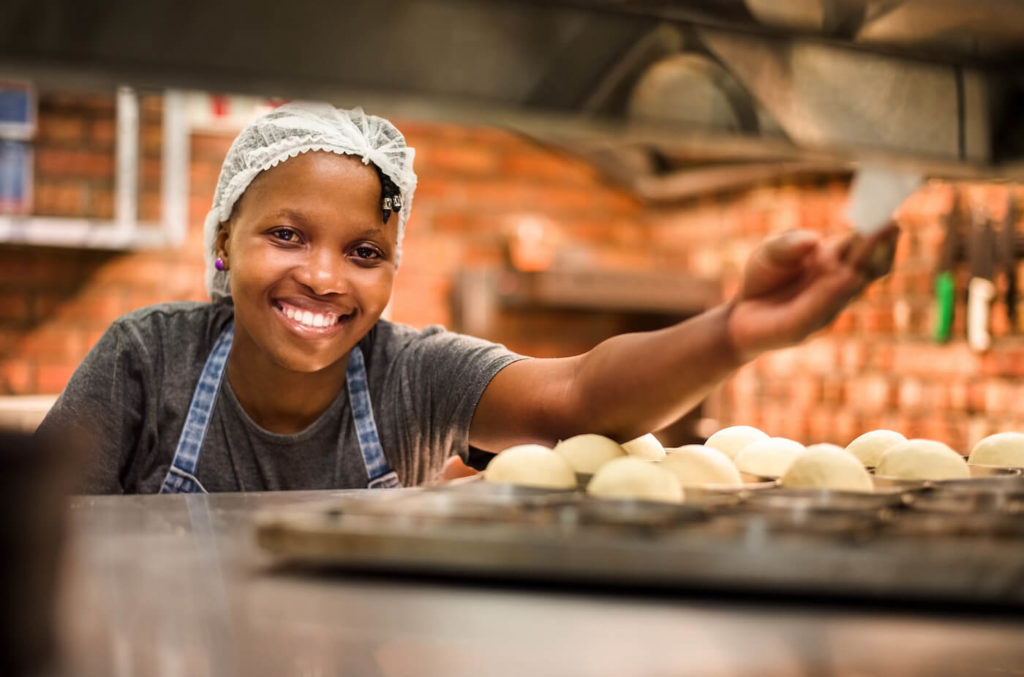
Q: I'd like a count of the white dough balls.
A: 11